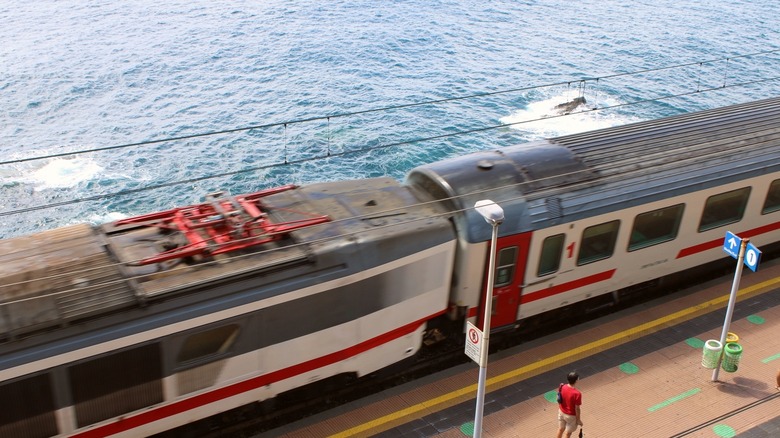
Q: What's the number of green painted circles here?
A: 6